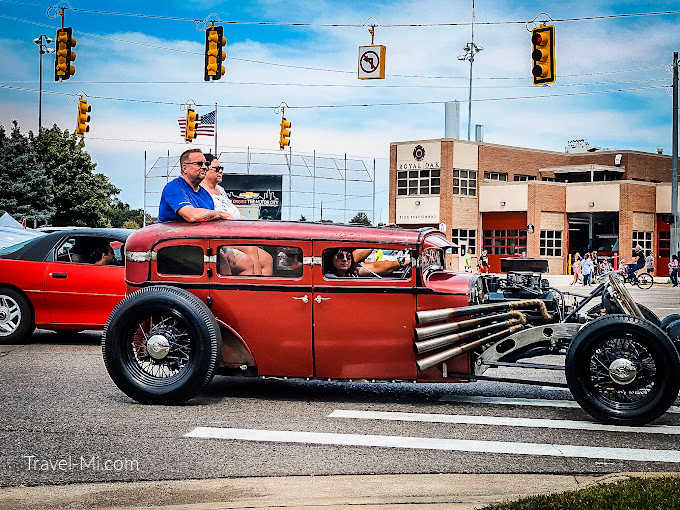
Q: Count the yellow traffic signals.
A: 6